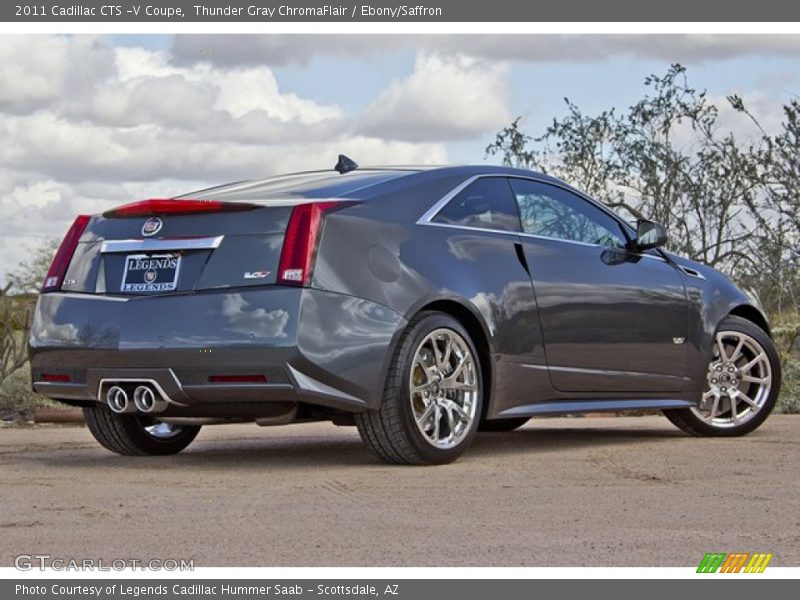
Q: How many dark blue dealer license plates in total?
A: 1